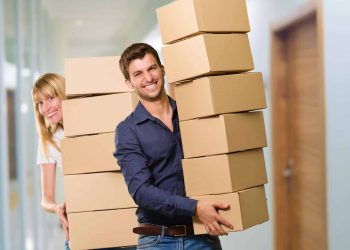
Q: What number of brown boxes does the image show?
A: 11